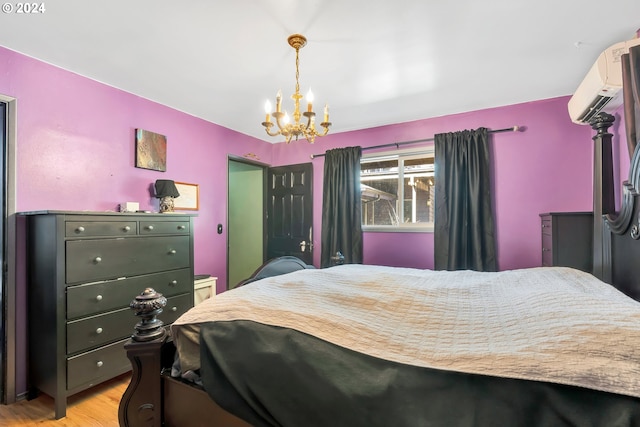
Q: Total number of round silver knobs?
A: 11